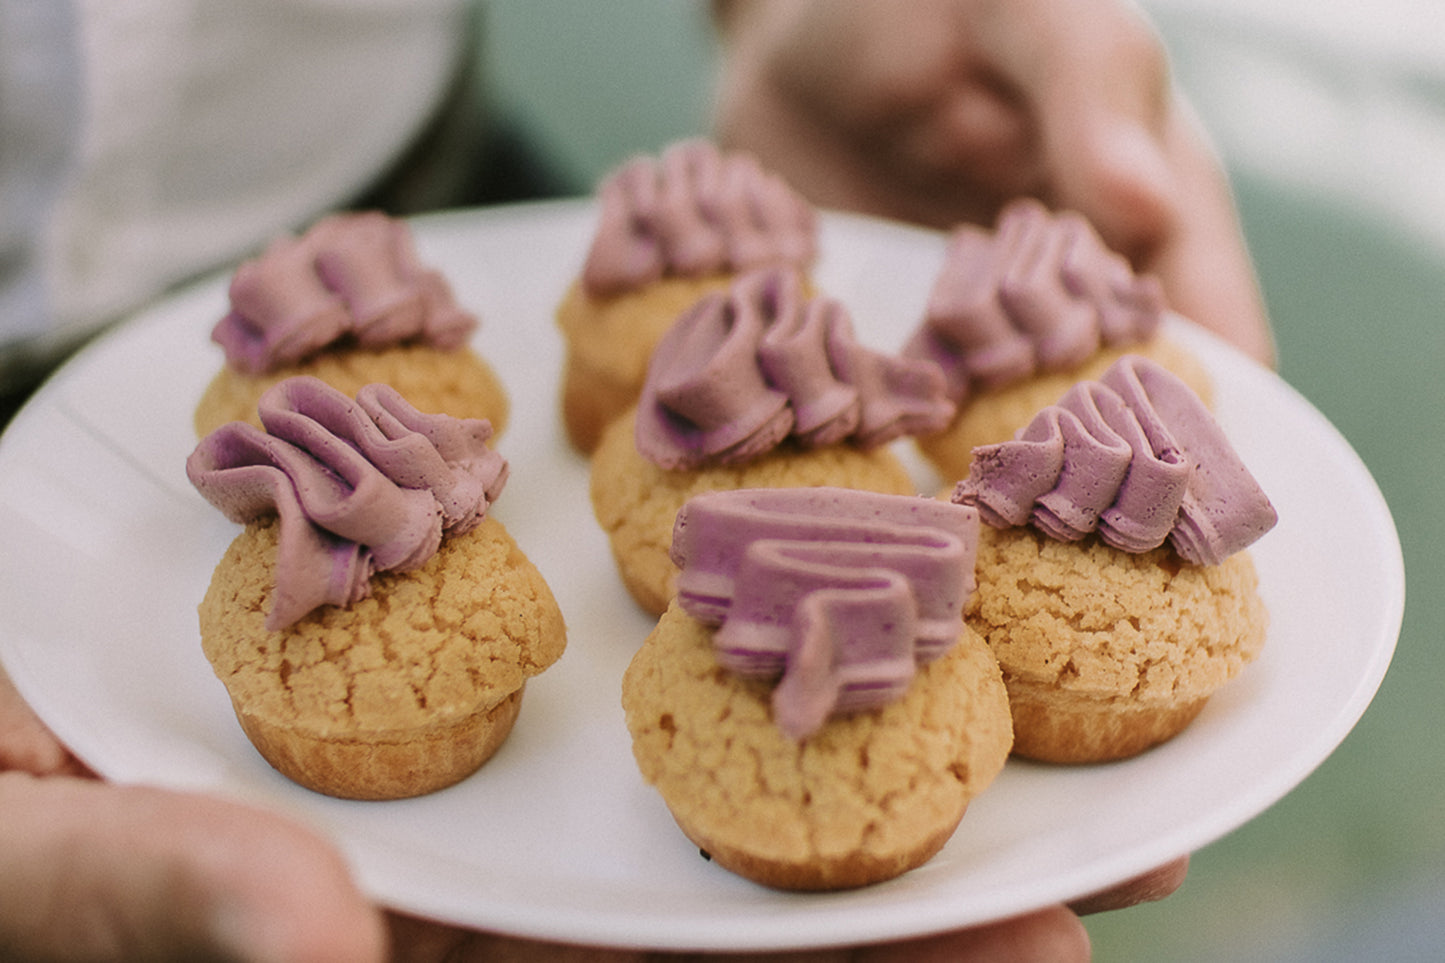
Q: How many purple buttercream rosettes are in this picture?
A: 7